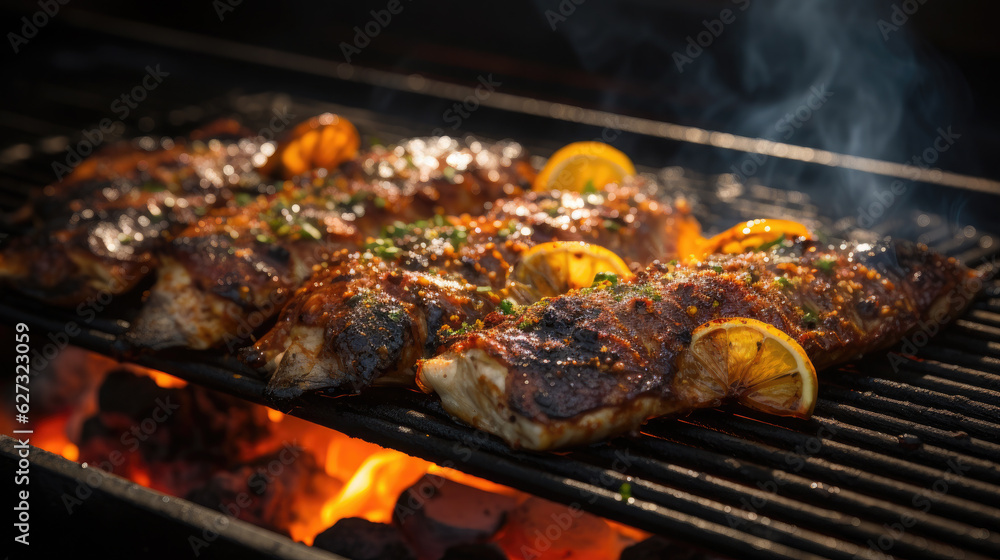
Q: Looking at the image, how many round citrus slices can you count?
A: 5